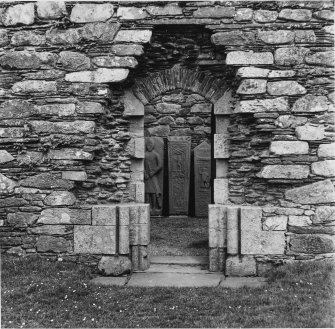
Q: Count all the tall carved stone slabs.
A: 3